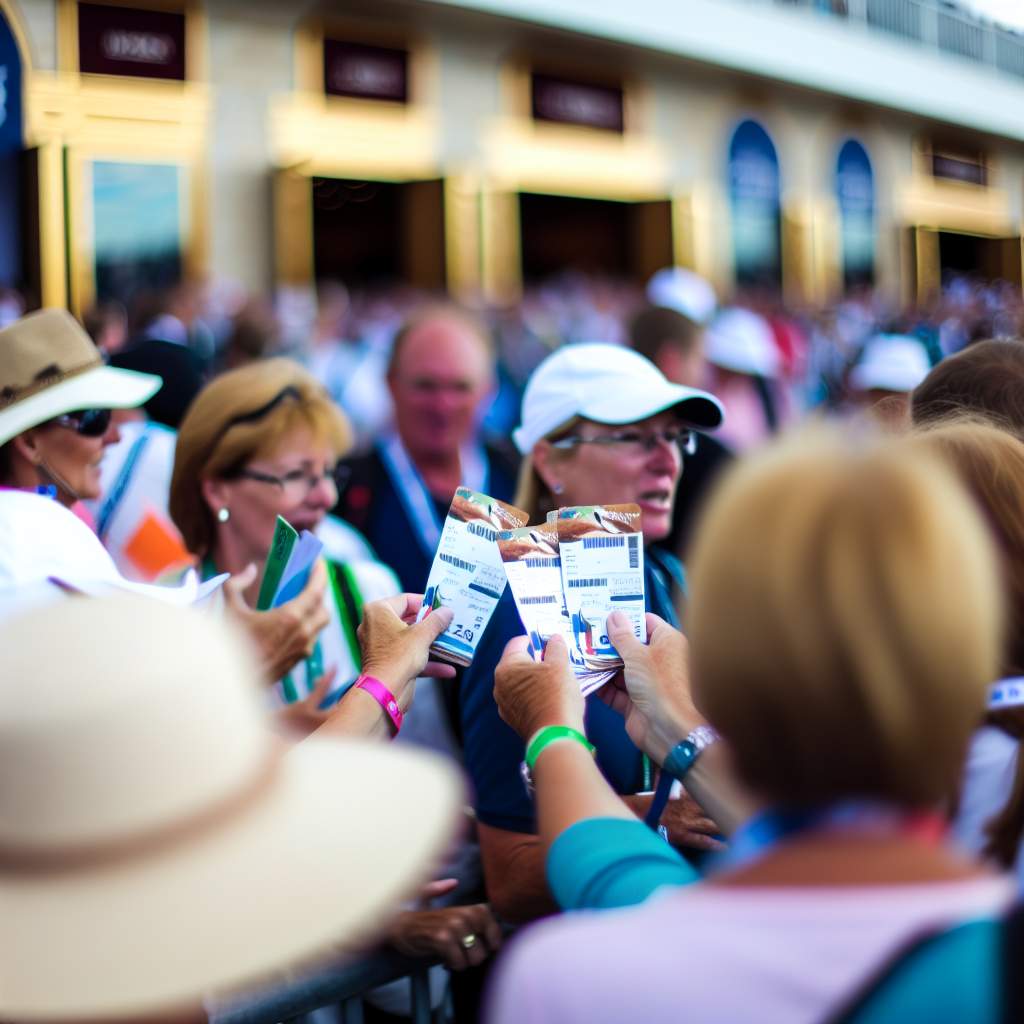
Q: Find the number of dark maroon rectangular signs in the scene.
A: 4